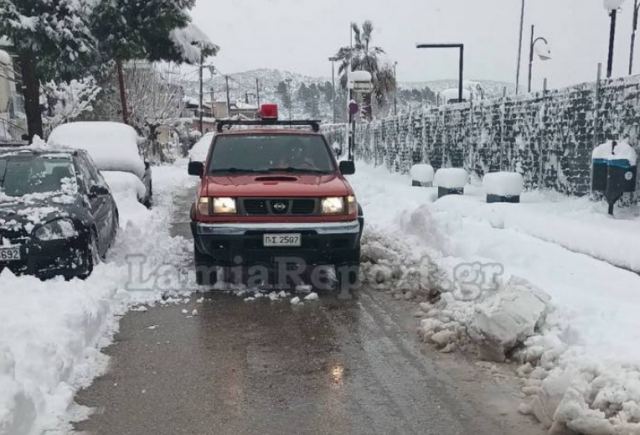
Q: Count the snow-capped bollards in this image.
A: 3